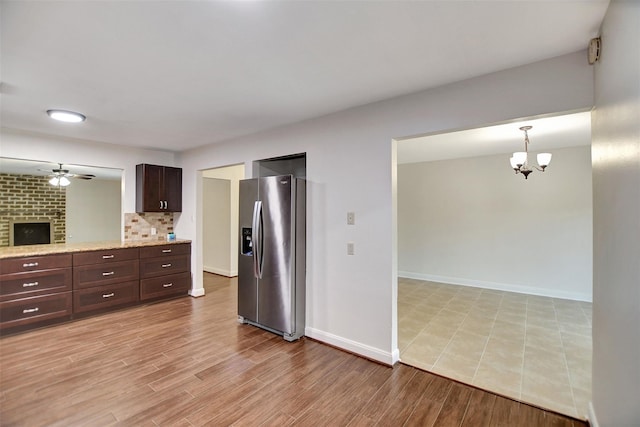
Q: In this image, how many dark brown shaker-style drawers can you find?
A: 9